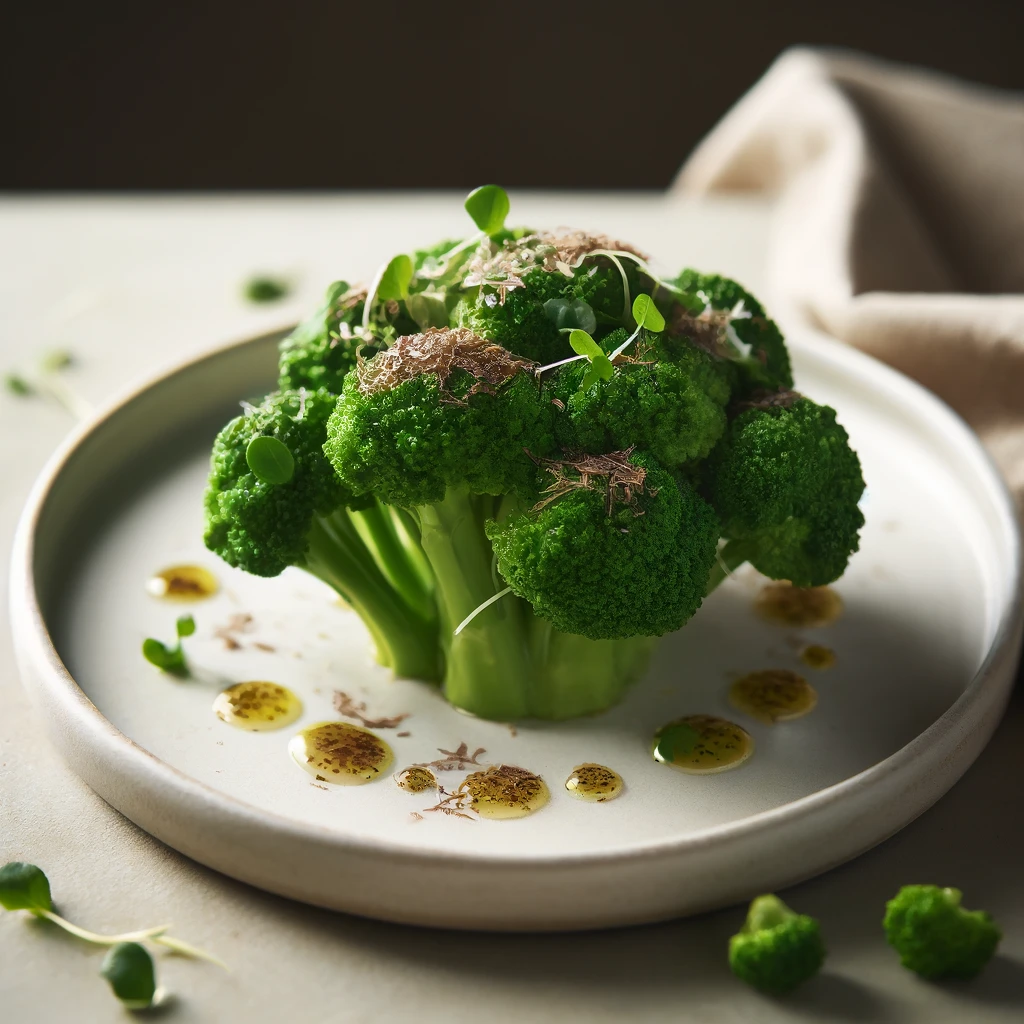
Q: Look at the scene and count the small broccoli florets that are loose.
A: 2